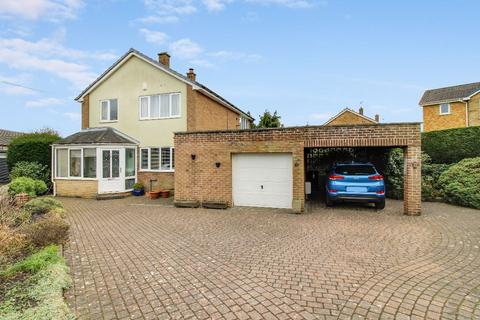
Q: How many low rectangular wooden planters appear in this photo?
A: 2